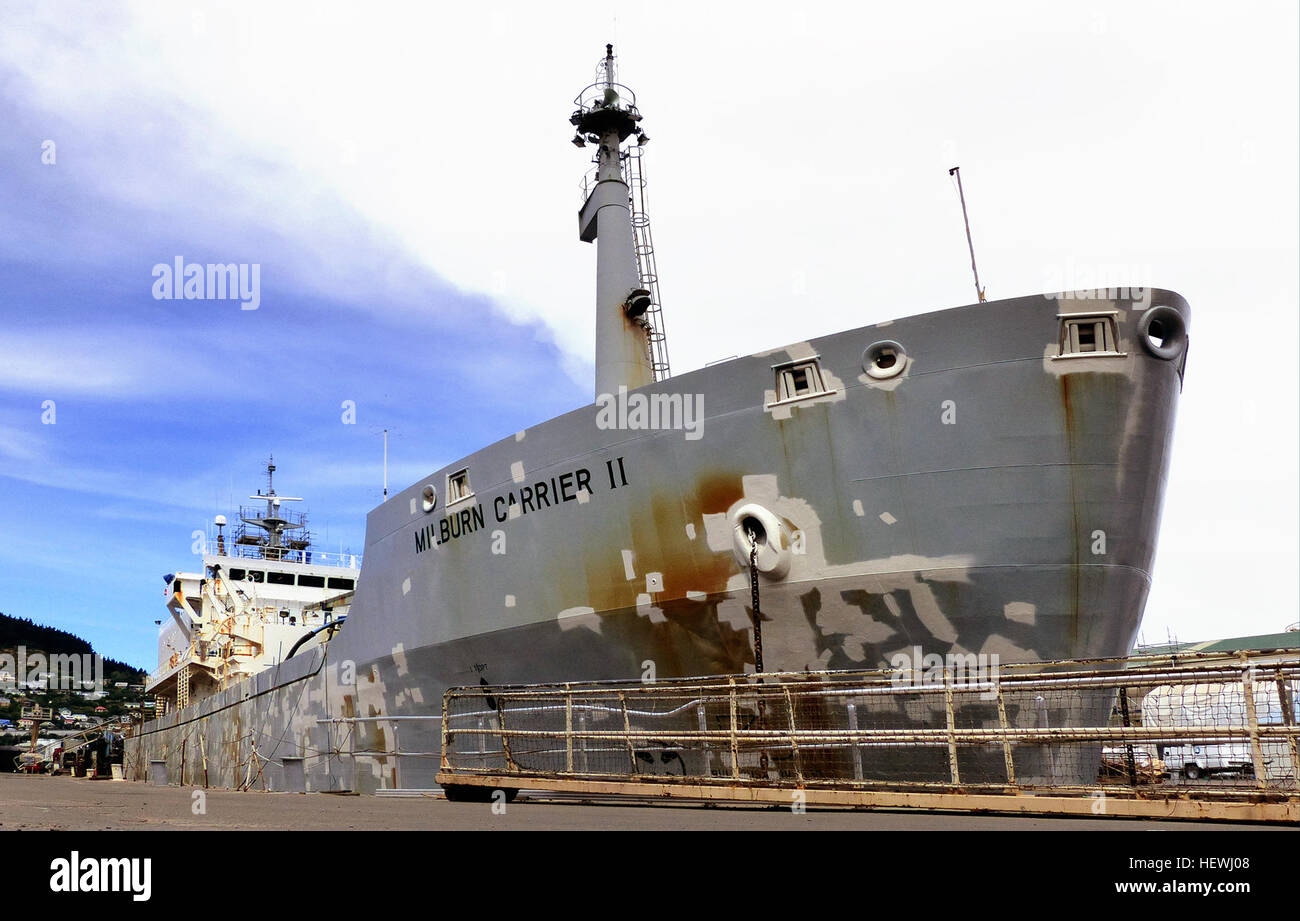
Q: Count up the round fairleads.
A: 3